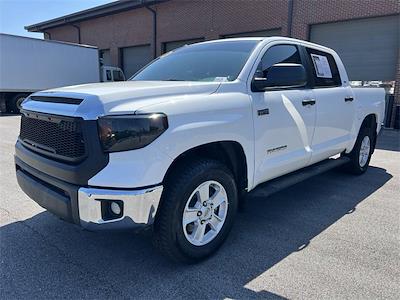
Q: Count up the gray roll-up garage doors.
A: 5